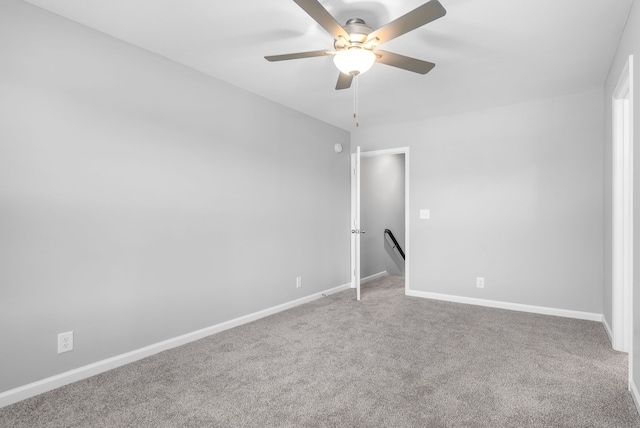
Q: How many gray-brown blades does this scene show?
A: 5